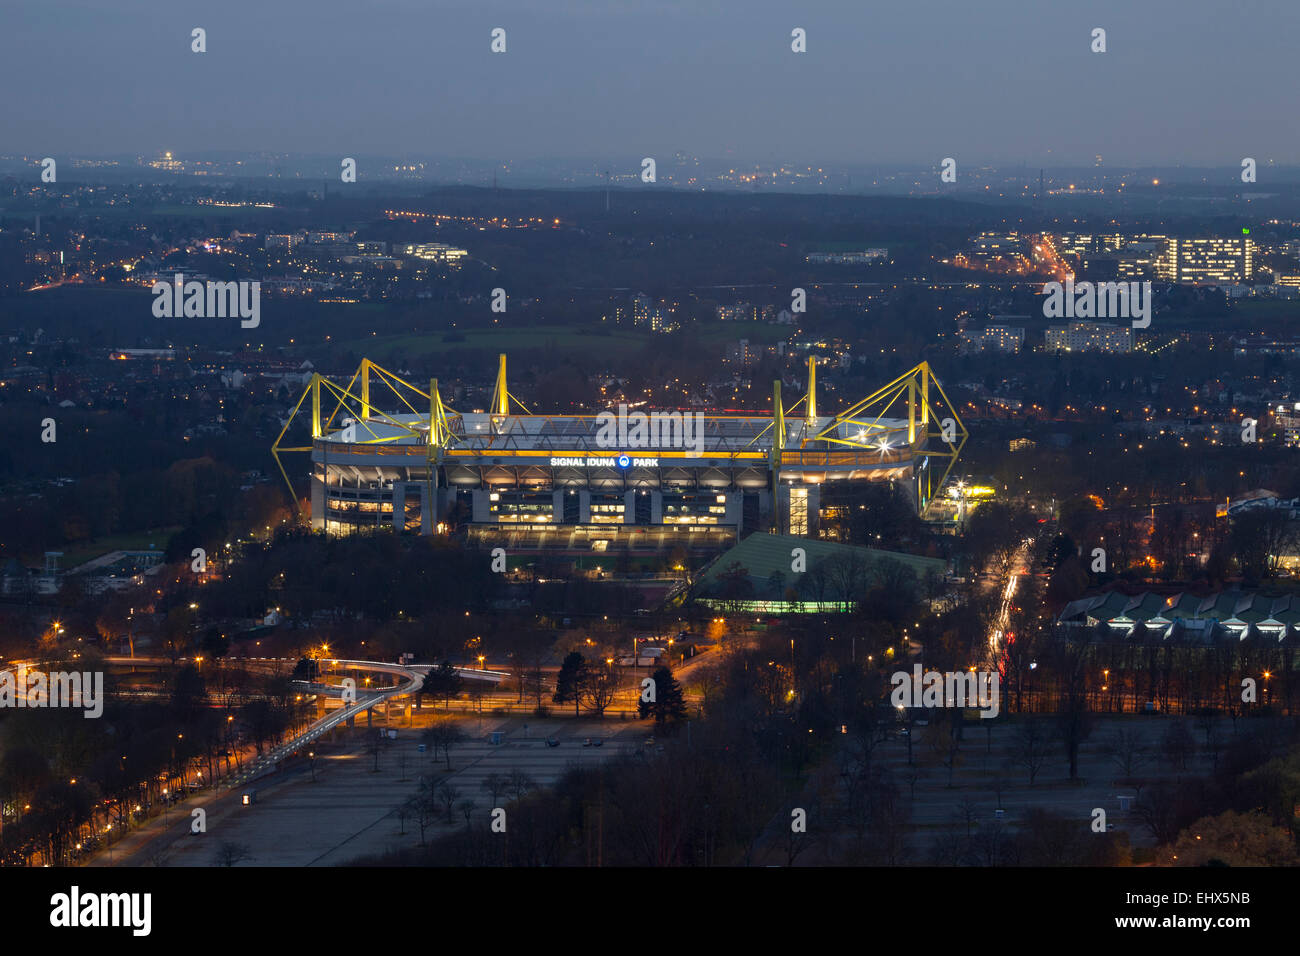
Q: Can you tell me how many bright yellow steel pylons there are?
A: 8